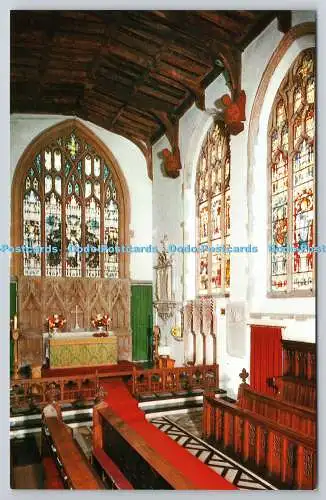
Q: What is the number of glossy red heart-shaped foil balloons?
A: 0